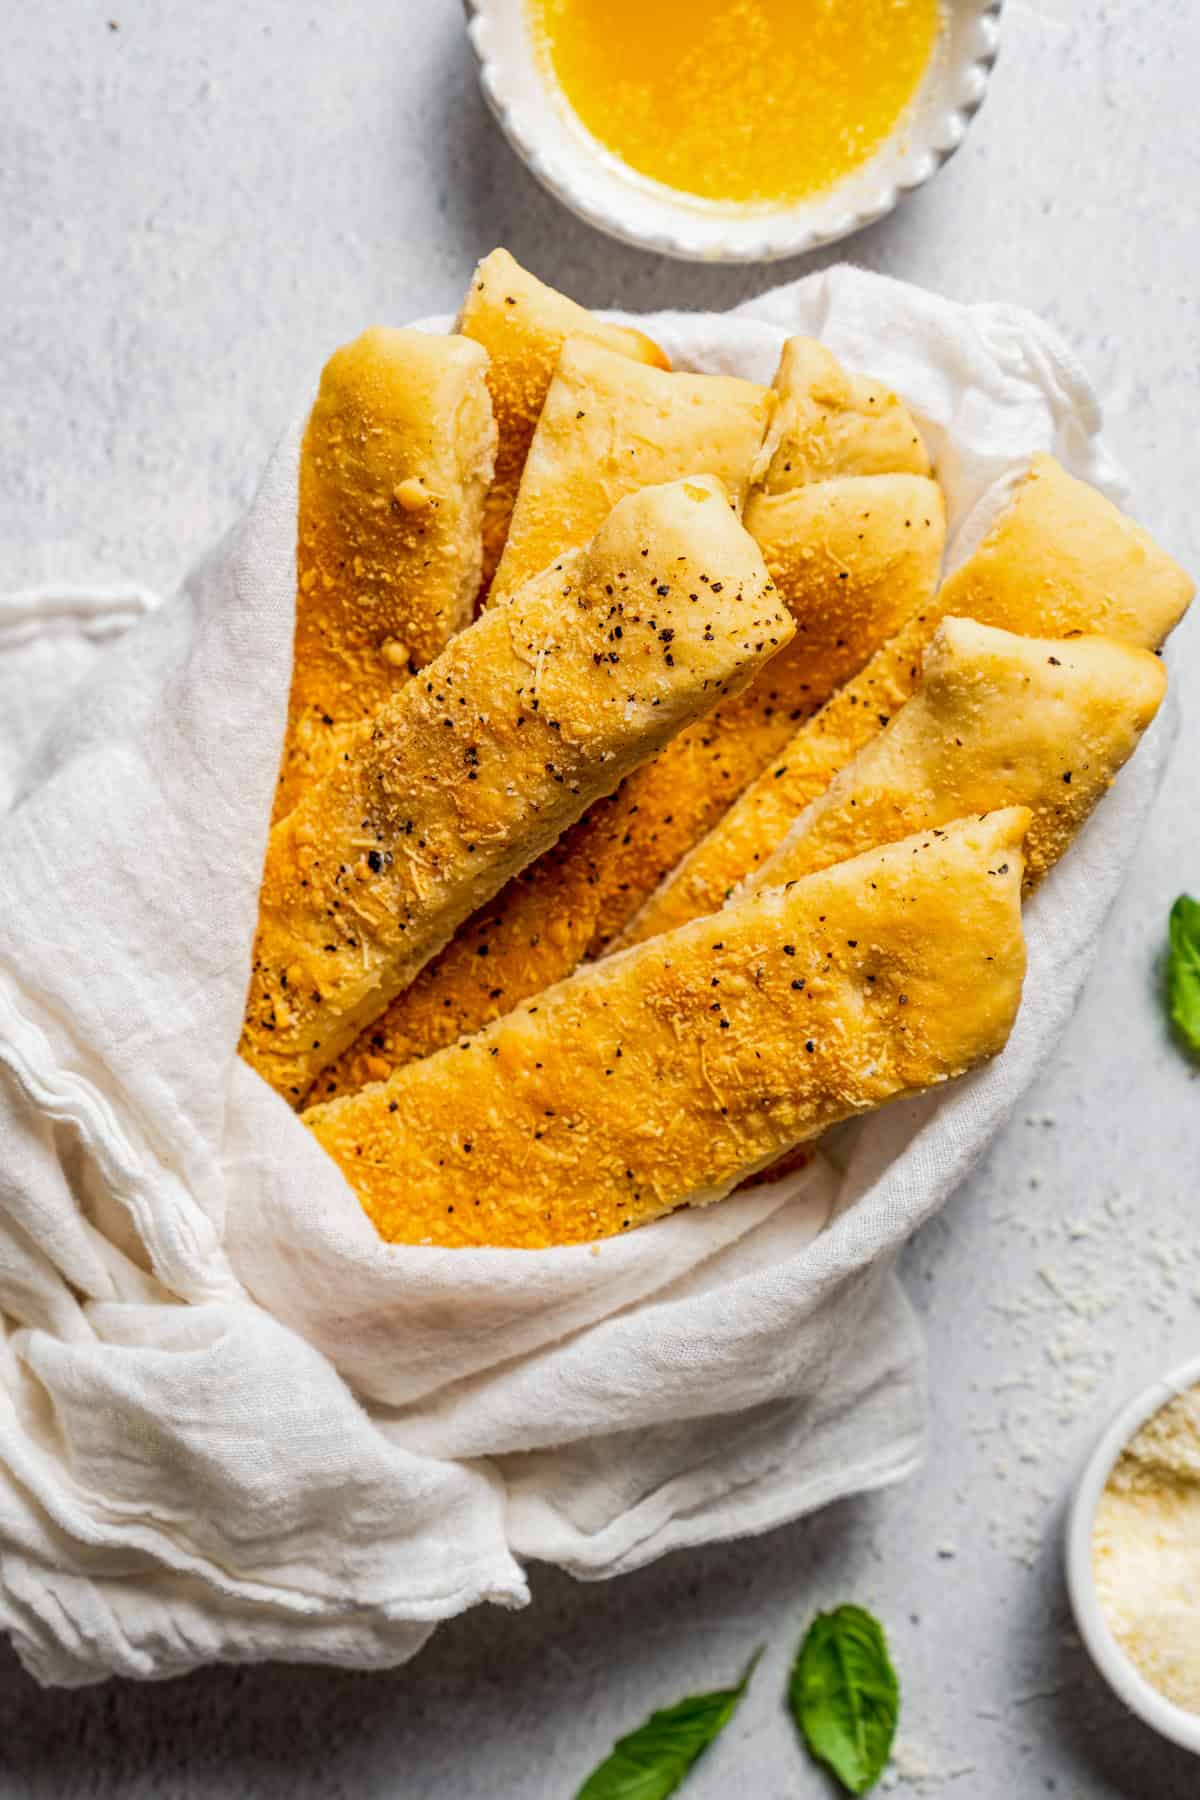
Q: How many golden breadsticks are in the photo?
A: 9